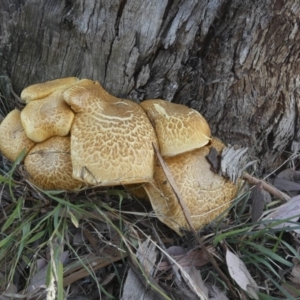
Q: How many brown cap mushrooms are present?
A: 7